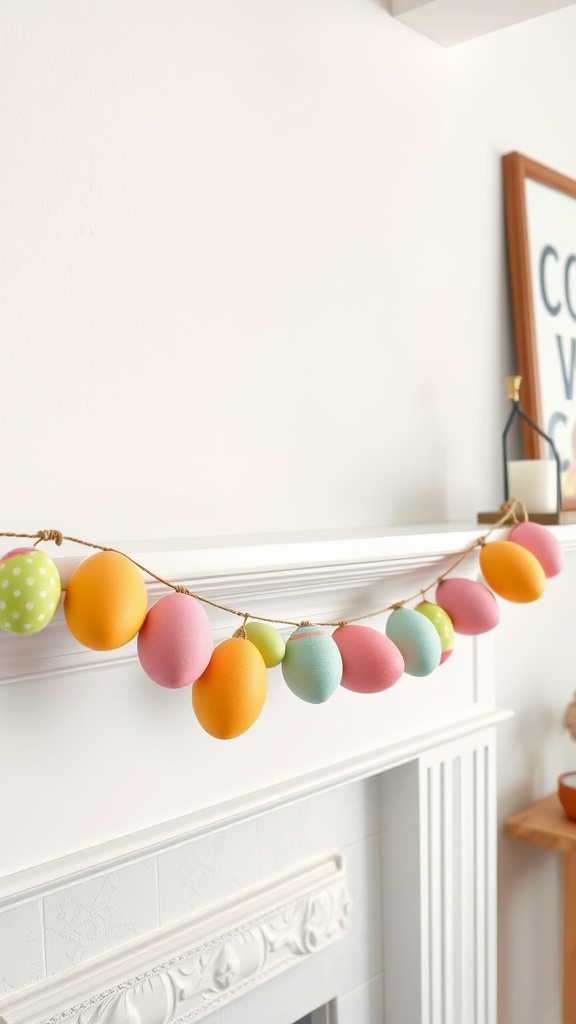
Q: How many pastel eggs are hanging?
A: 12